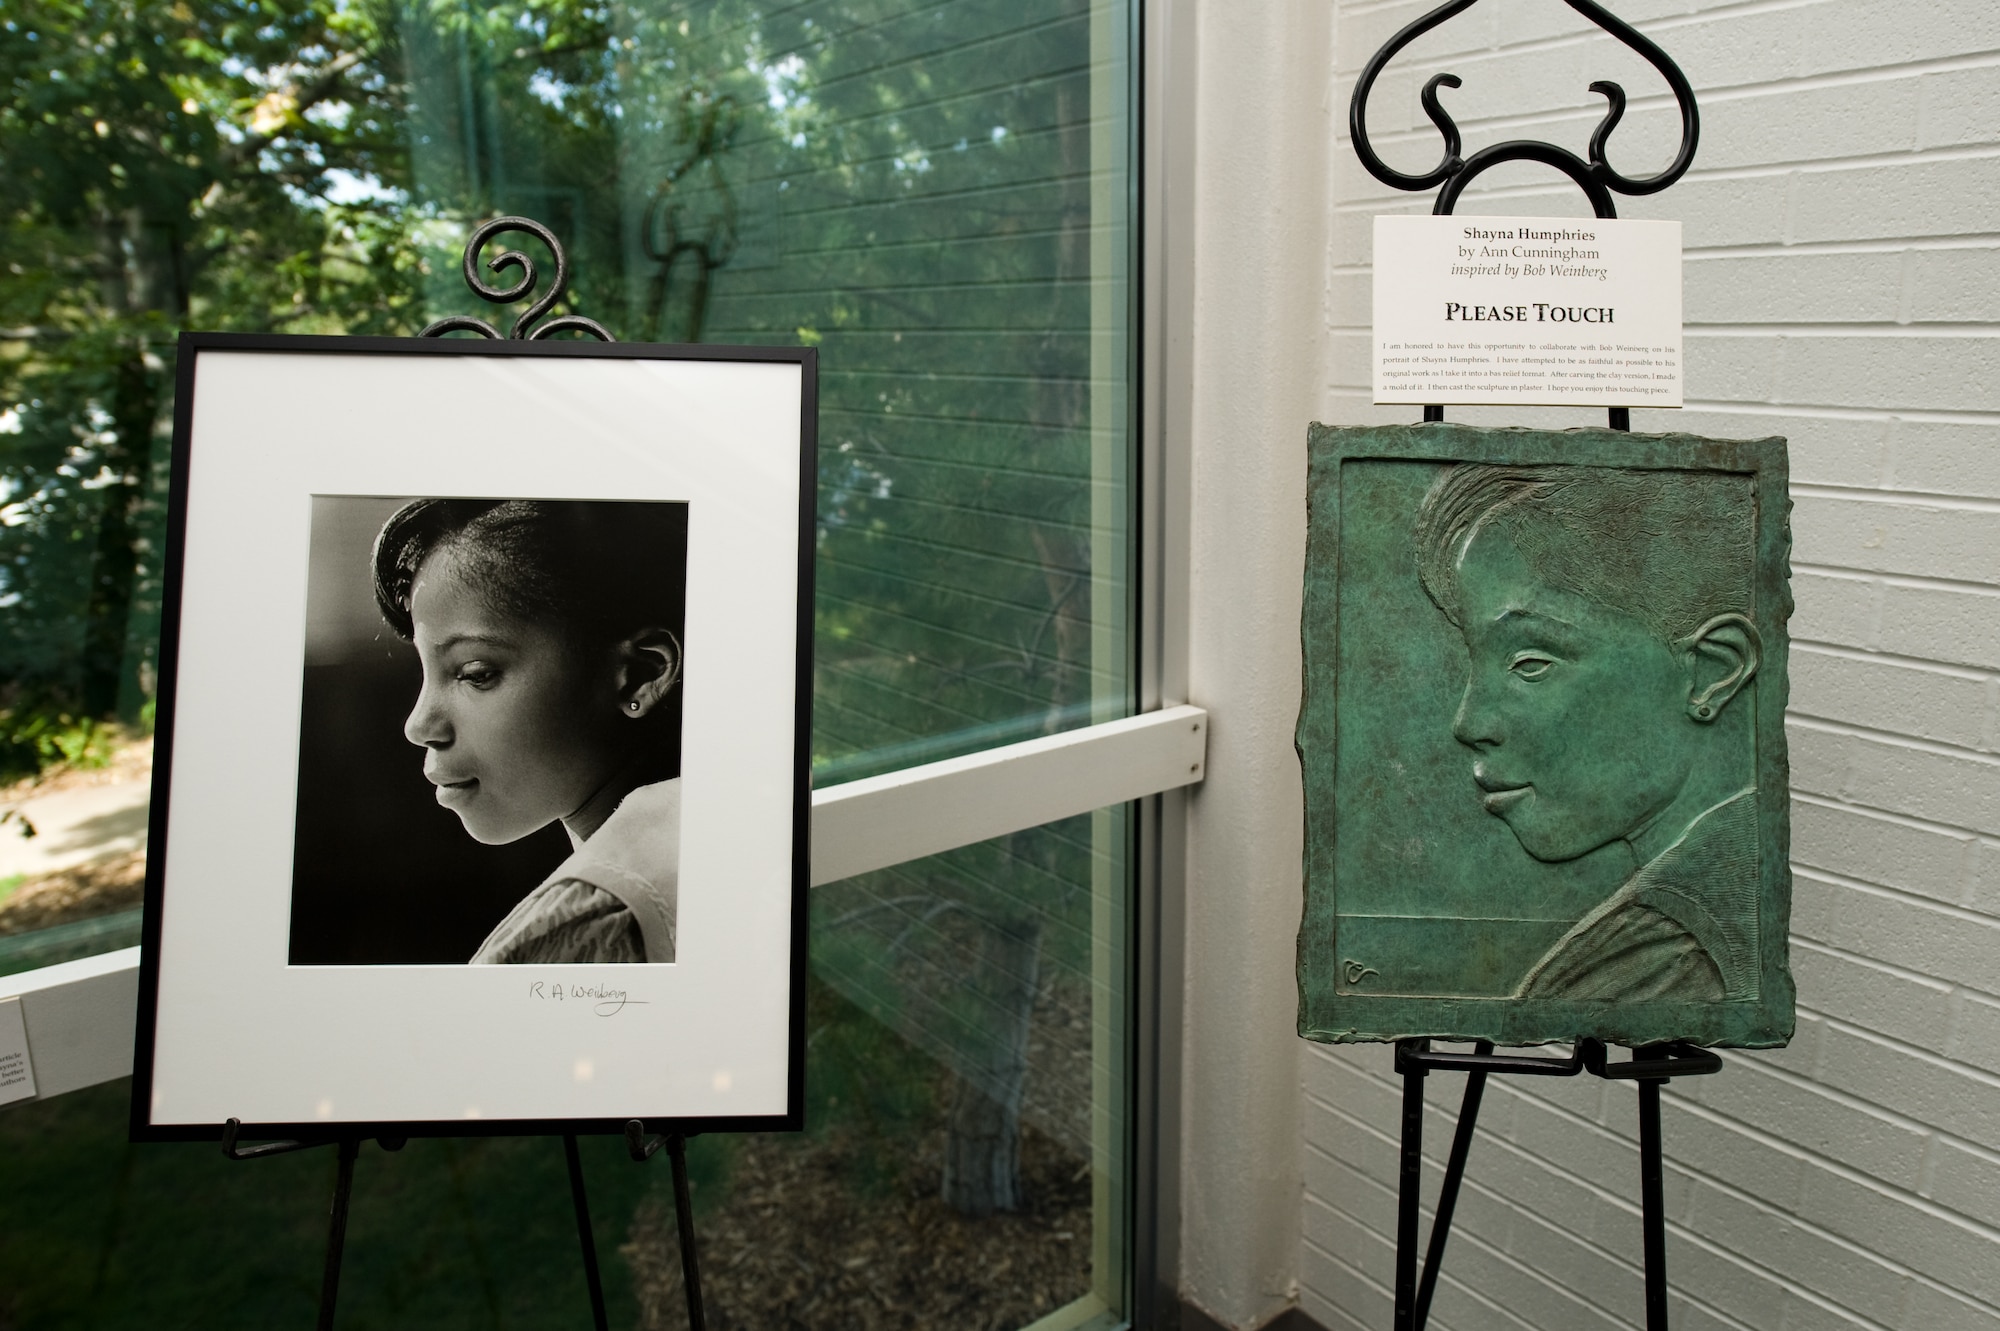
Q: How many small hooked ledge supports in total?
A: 4